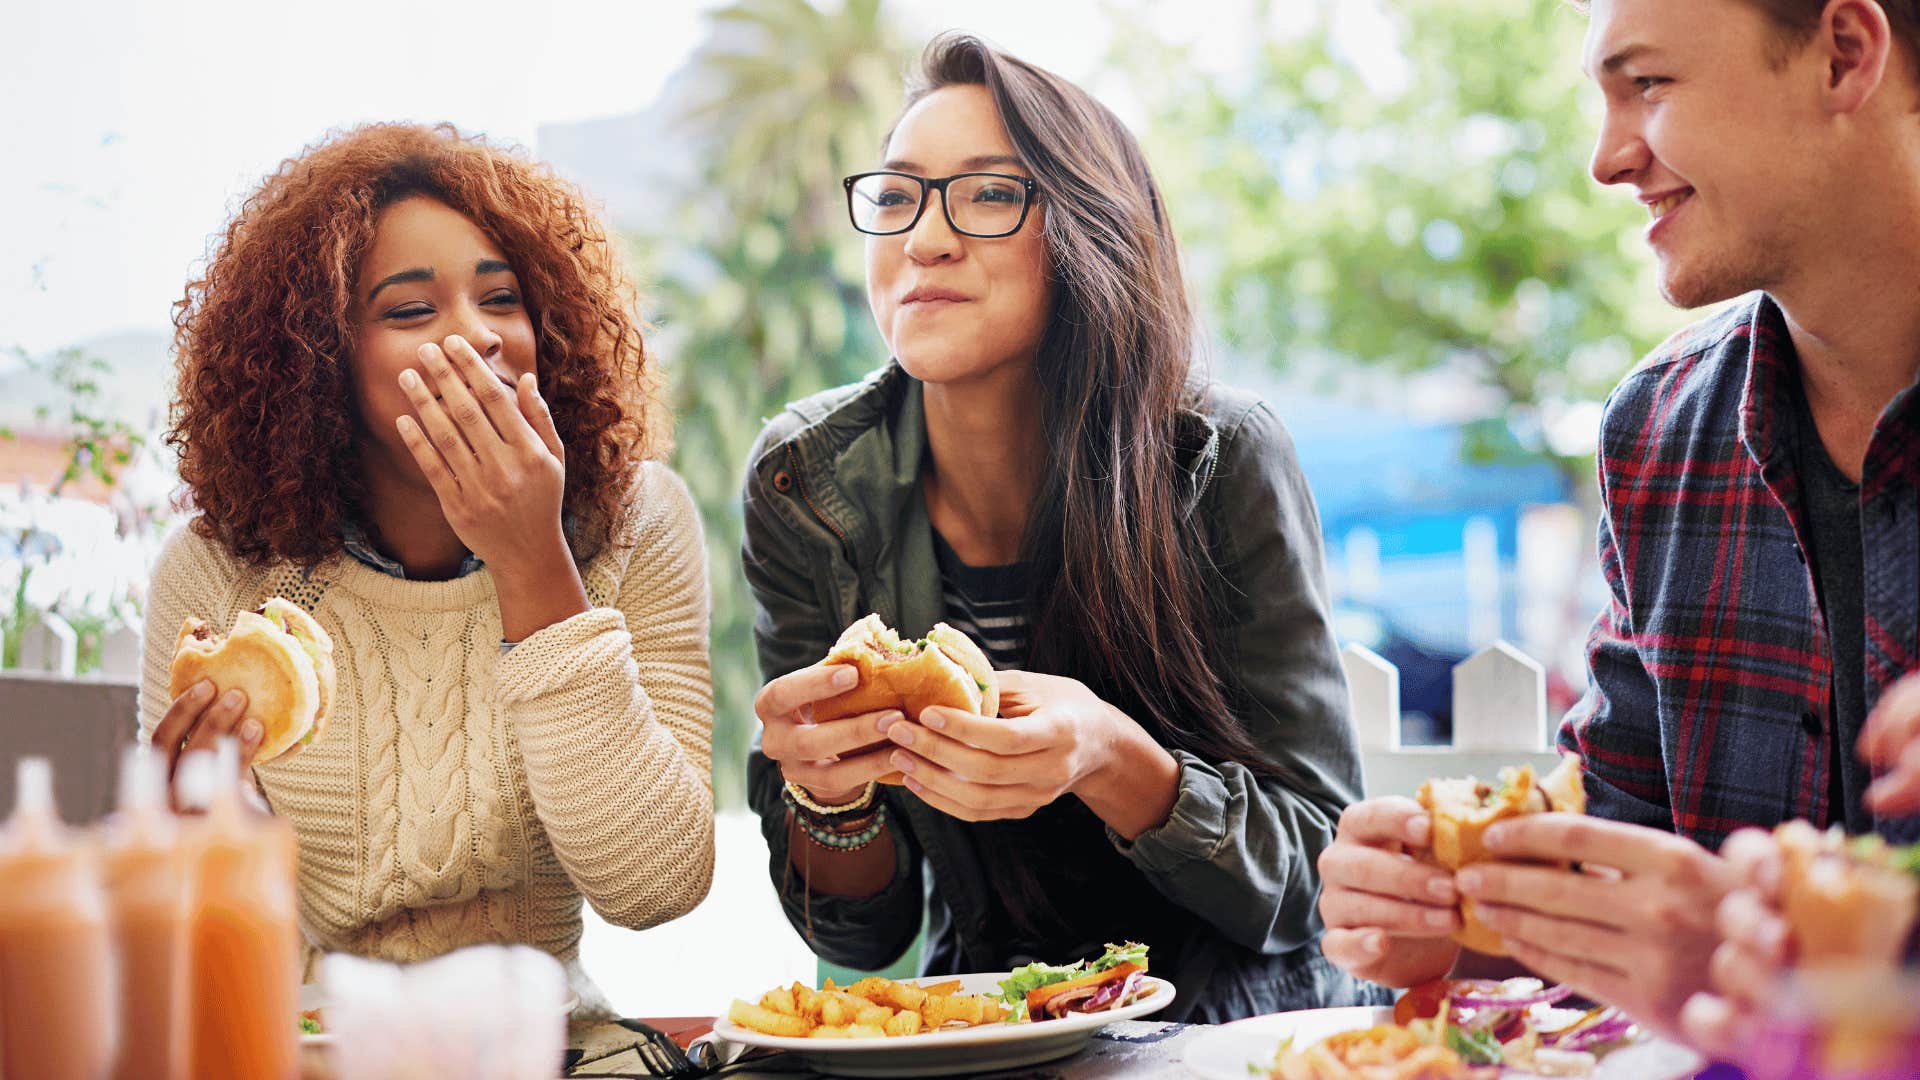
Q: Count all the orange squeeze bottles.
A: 3